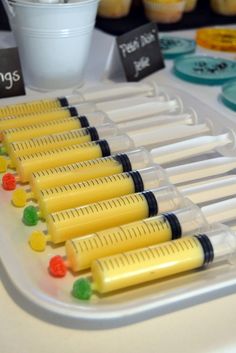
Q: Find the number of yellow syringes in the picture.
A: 10